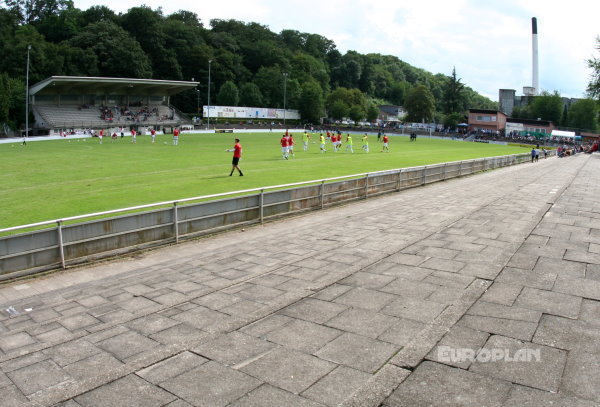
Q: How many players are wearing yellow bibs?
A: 4